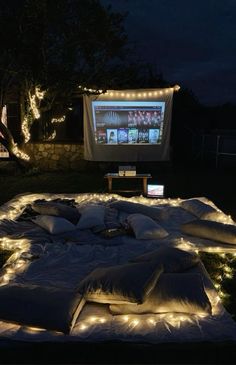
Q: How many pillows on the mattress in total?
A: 11